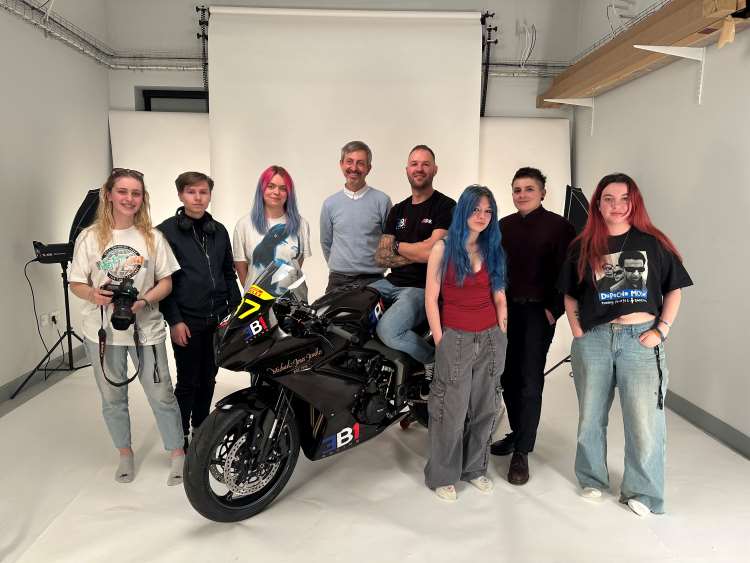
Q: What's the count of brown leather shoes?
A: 2